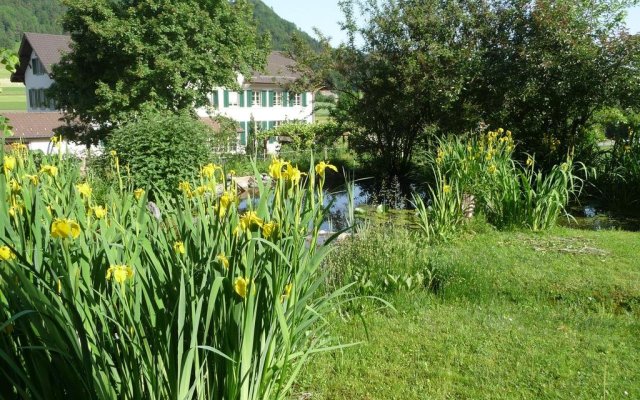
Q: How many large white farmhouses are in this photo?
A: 1